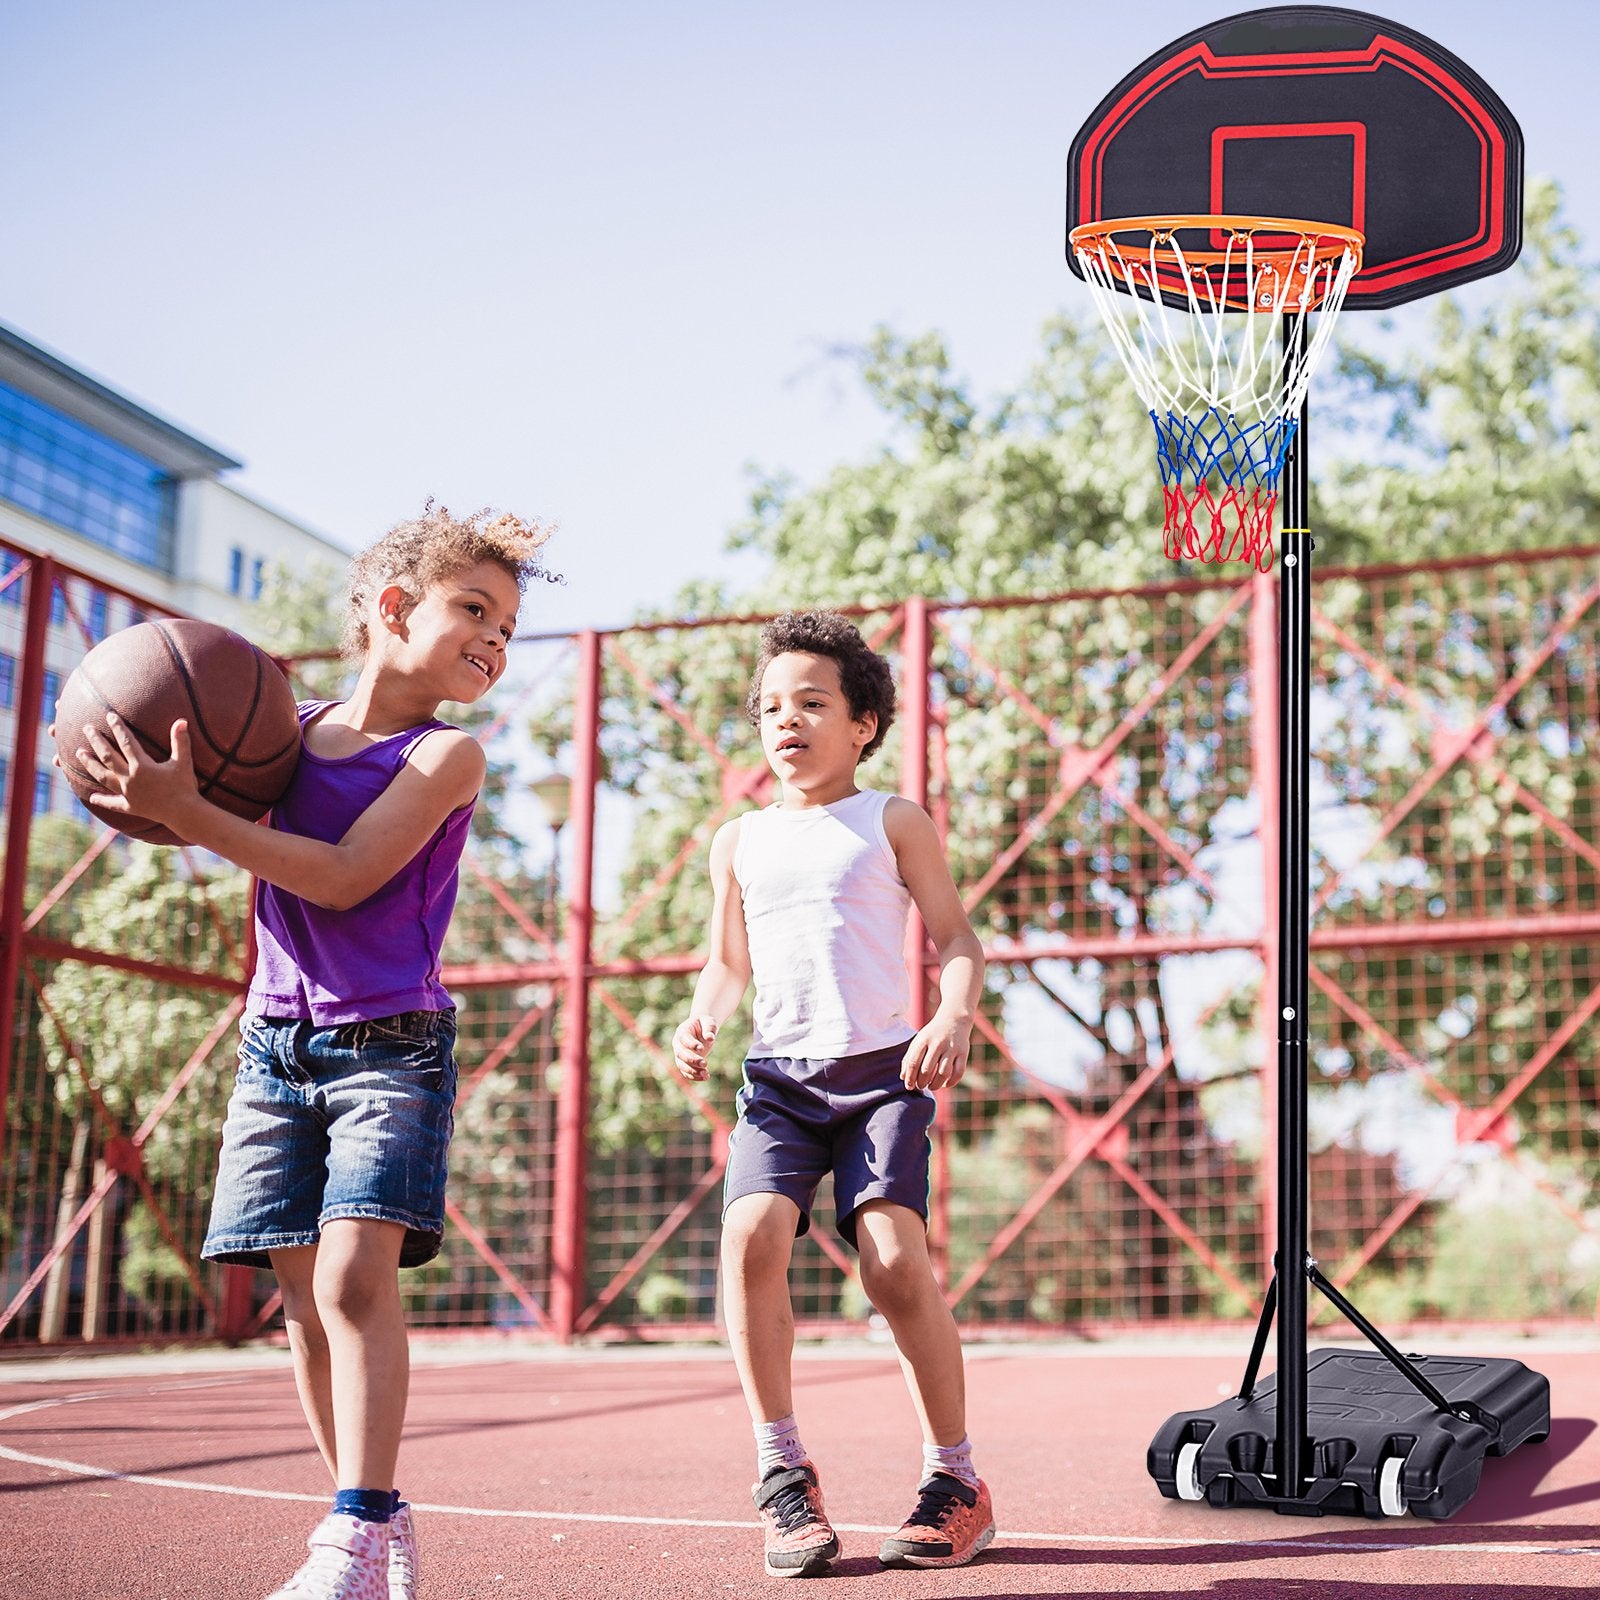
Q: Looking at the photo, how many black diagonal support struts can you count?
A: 2